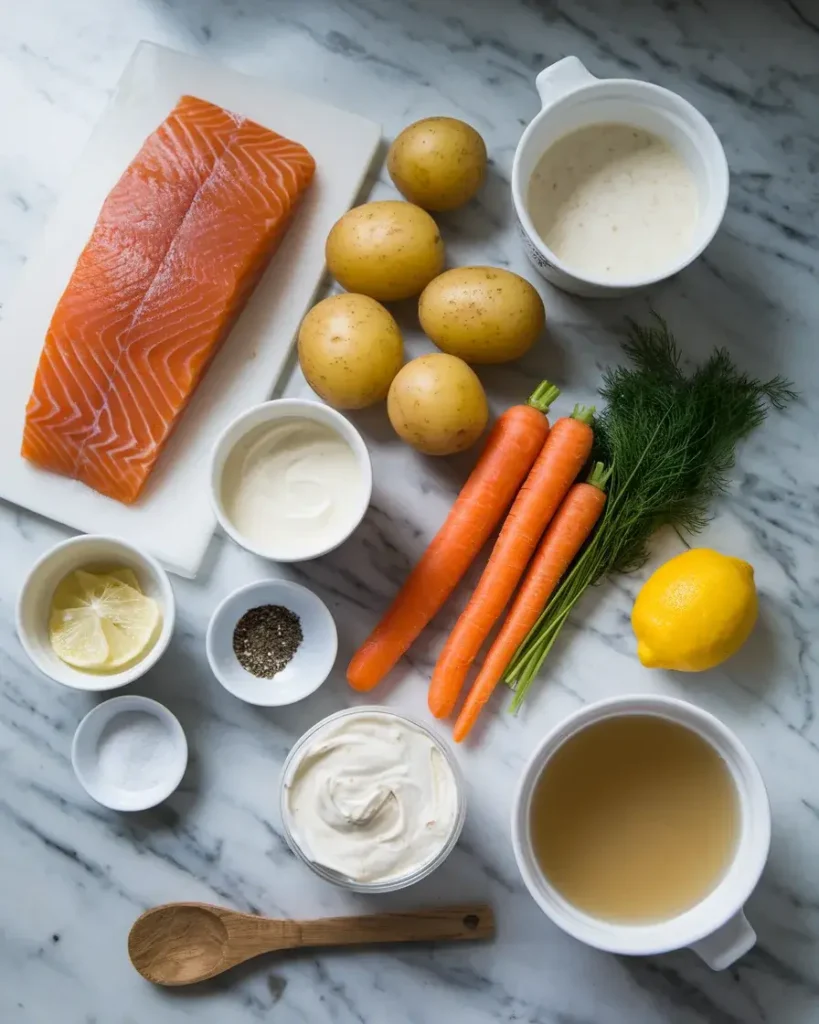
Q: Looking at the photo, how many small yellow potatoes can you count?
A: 5